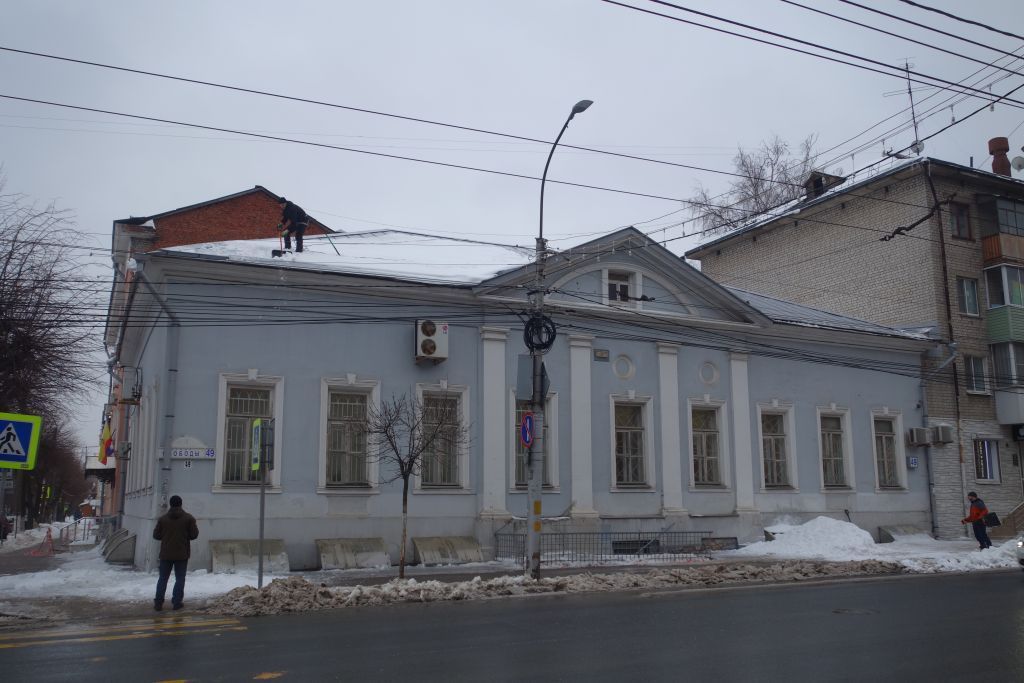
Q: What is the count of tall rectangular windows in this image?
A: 9